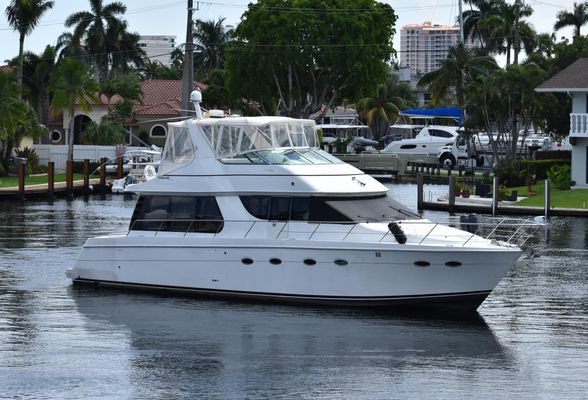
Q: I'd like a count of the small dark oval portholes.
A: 6